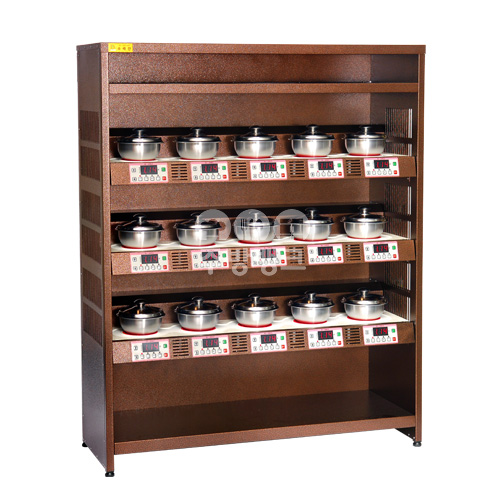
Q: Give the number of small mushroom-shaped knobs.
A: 15